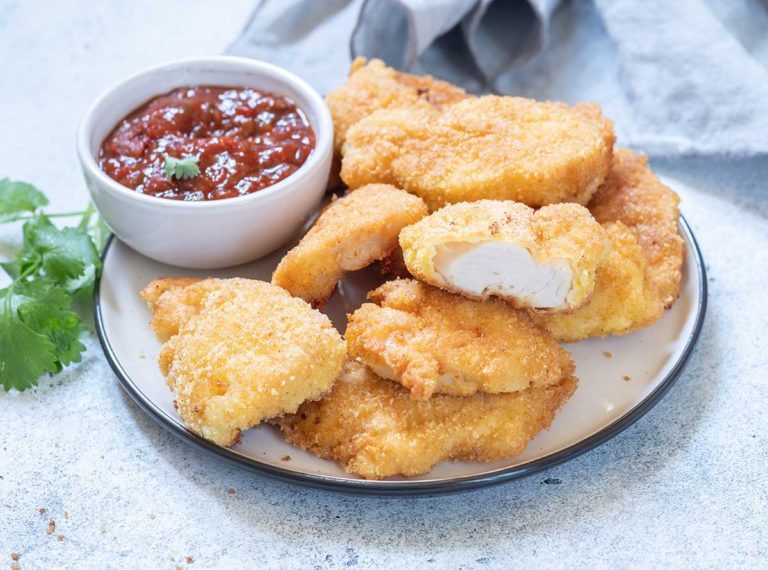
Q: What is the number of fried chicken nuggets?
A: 9